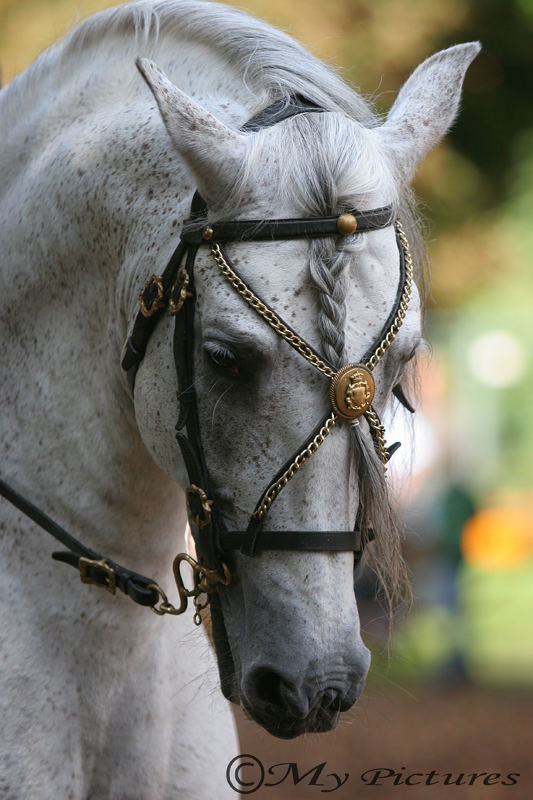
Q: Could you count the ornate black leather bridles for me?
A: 1